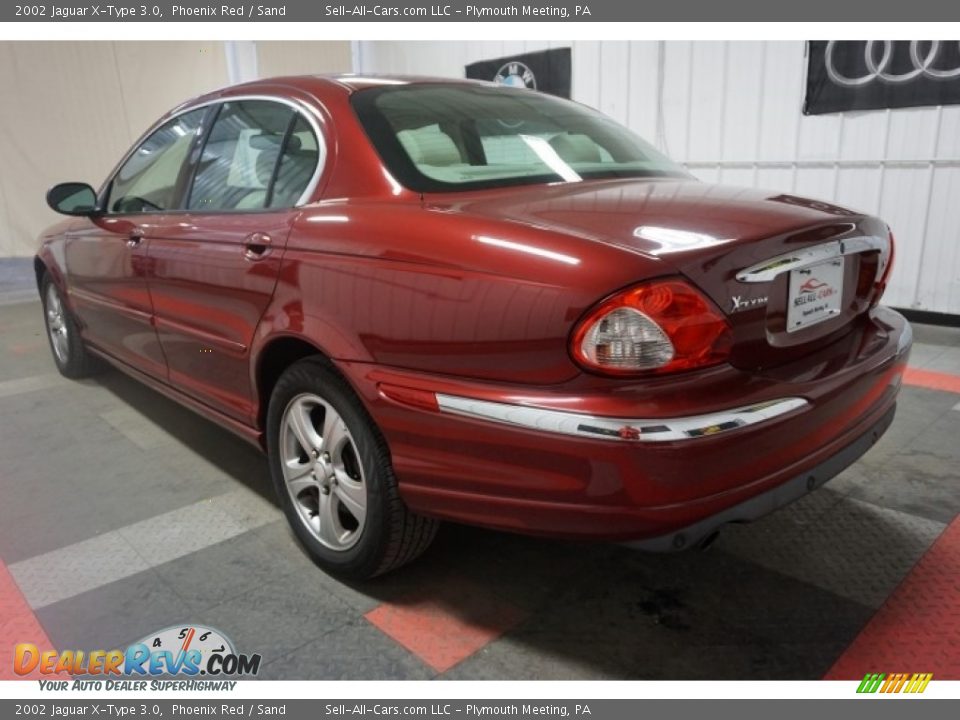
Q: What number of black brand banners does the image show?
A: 2